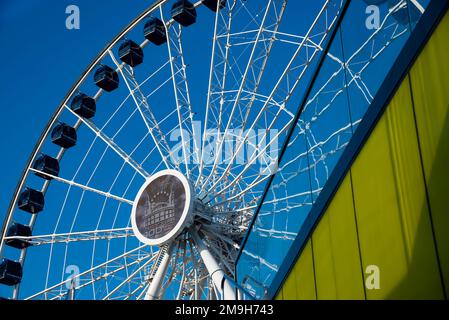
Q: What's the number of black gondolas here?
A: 11